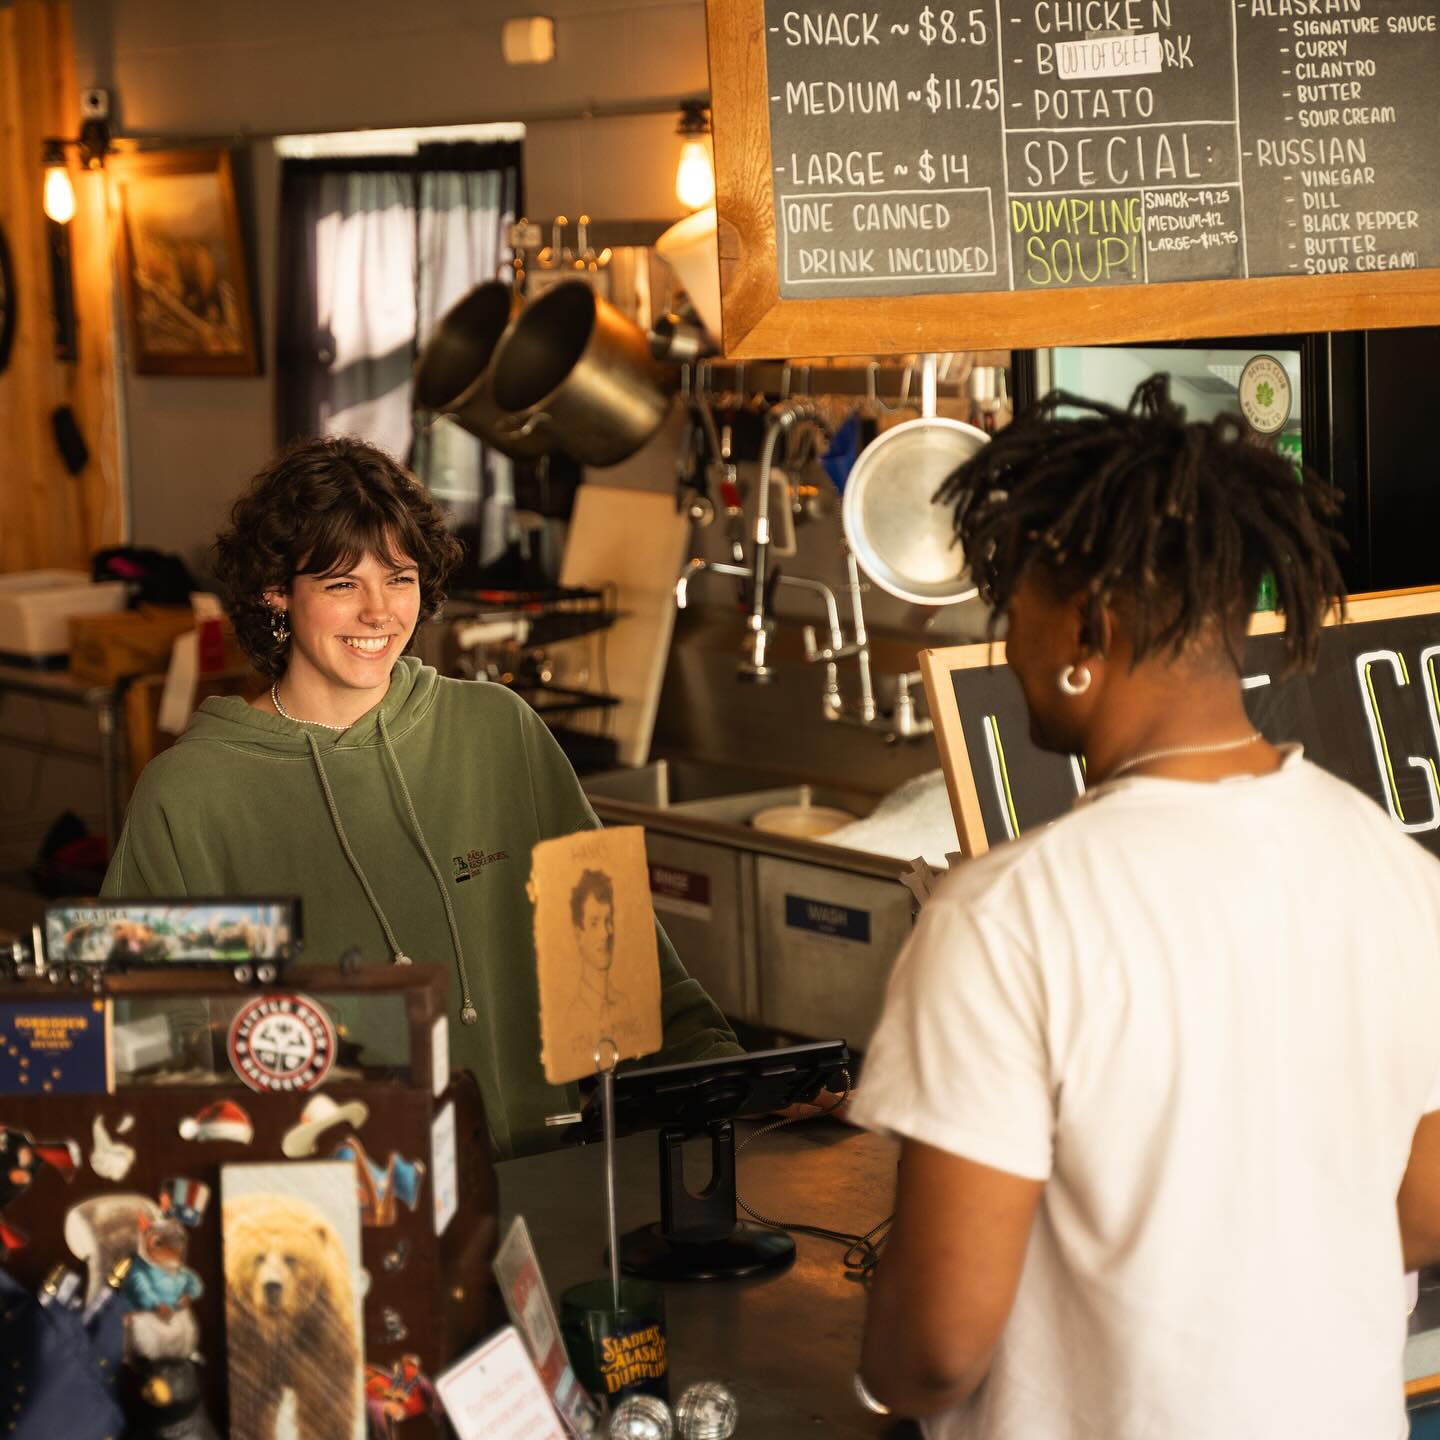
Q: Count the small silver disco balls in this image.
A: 2